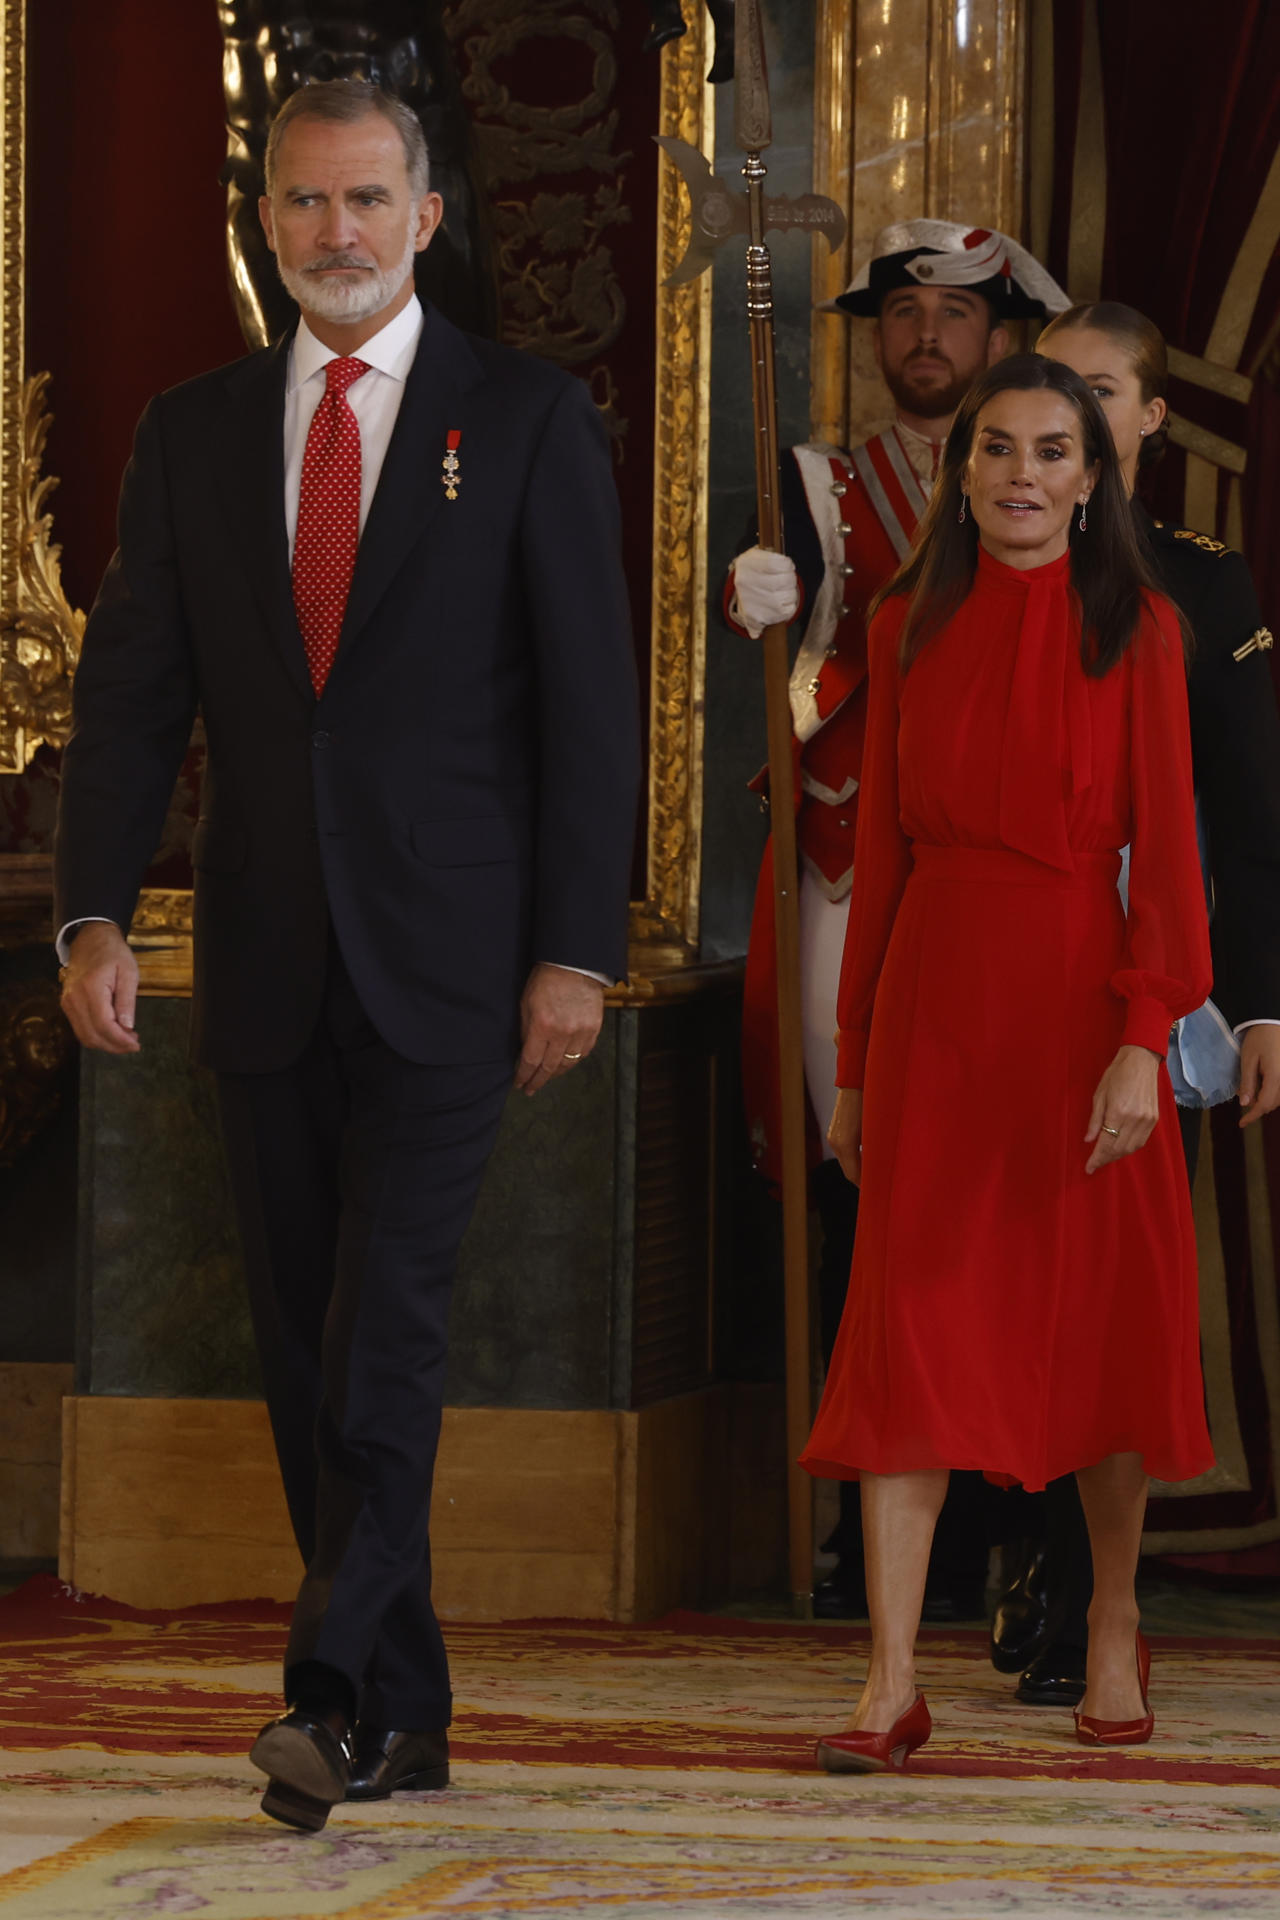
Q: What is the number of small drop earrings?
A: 2